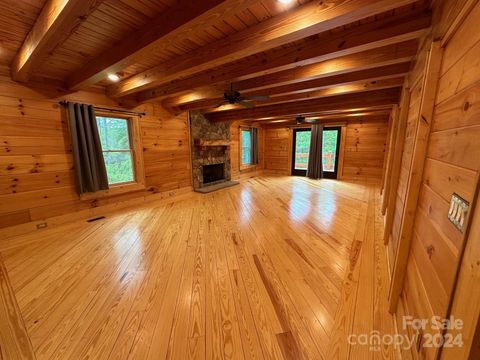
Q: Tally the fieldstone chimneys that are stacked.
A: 1